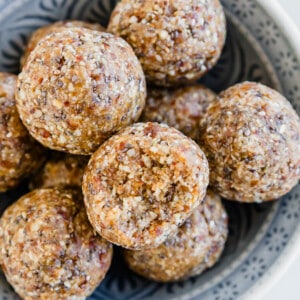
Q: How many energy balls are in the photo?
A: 10